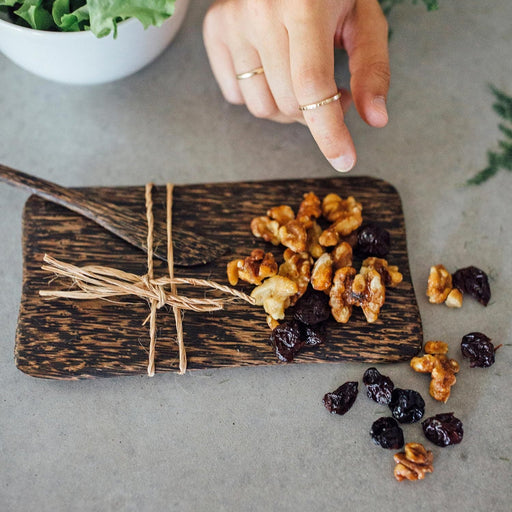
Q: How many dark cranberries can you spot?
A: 11